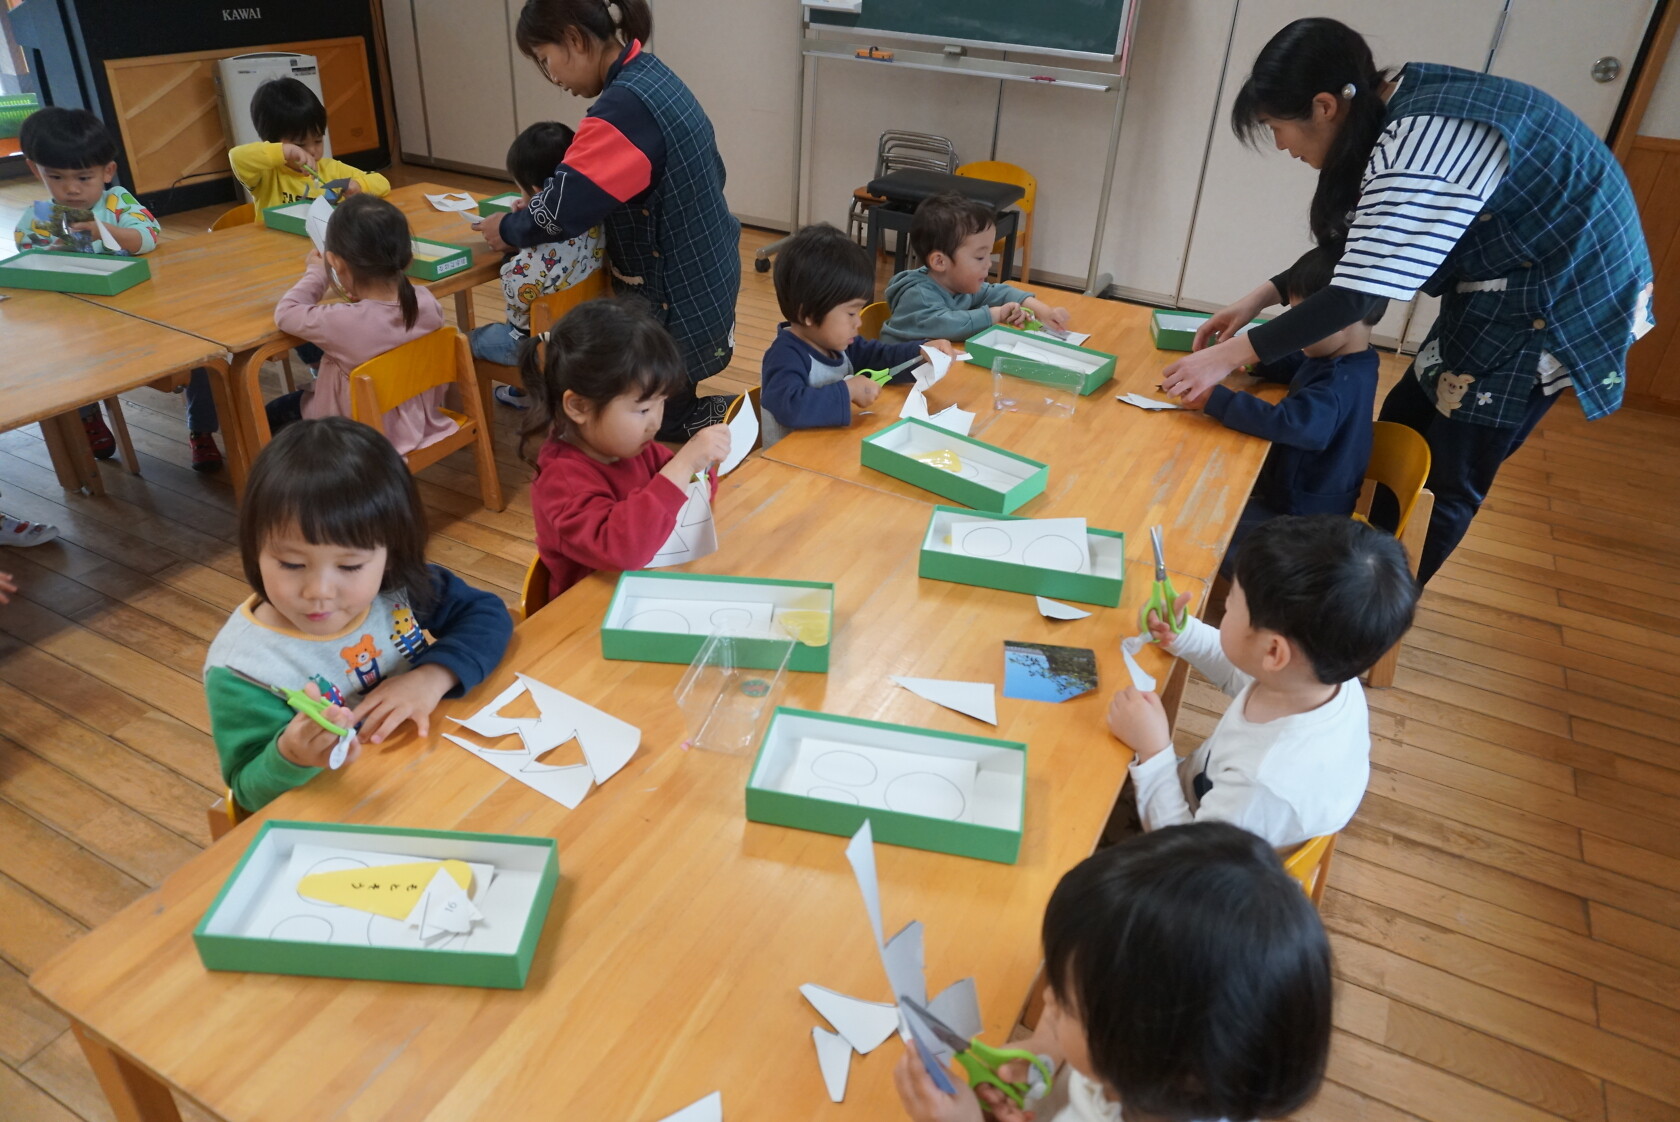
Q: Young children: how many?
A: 11